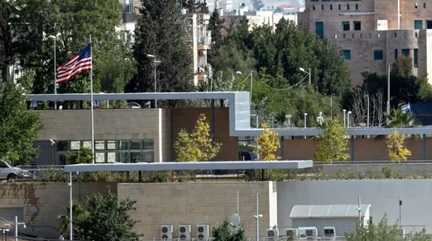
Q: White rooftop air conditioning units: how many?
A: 7